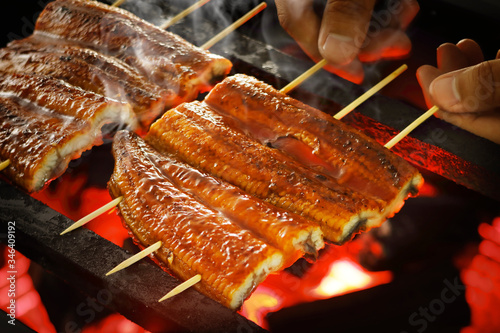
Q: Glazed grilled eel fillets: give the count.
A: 4